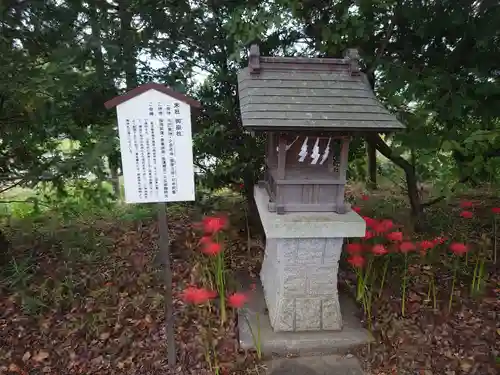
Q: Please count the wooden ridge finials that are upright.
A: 2